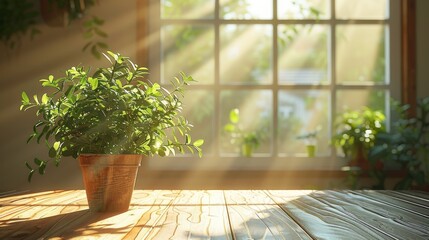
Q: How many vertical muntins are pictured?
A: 3